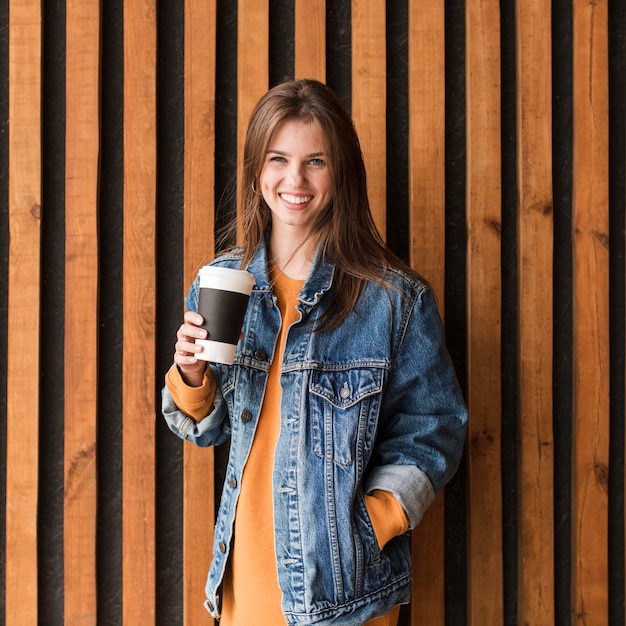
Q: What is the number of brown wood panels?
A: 11